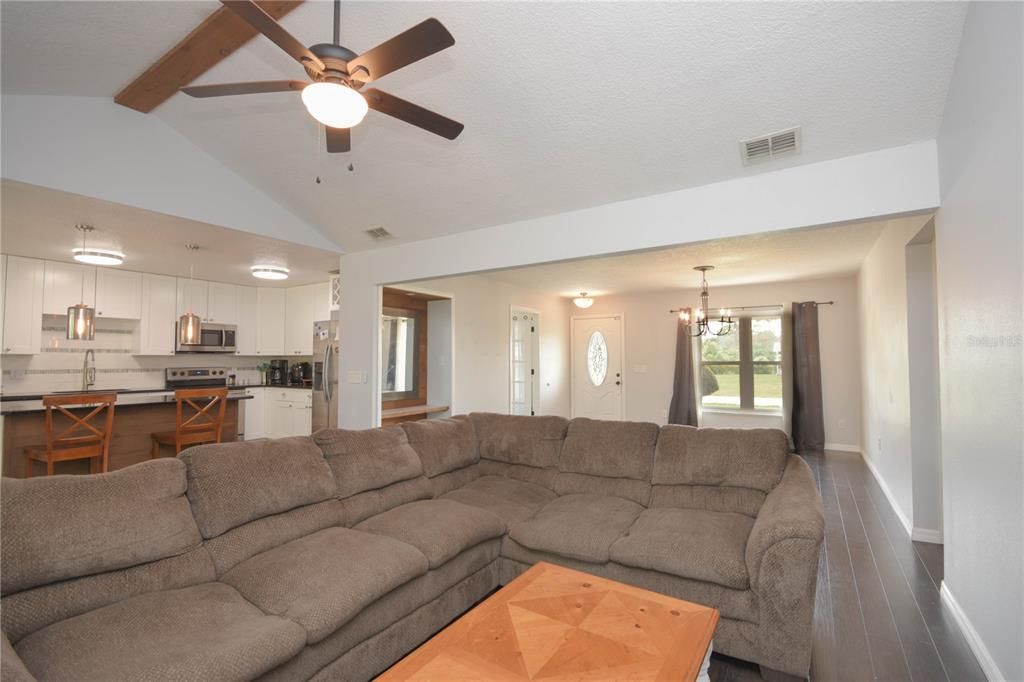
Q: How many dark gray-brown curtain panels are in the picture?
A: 2